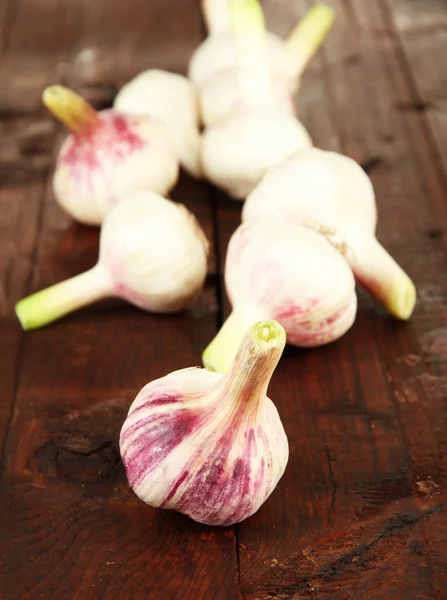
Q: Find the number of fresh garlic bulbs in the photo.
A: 9